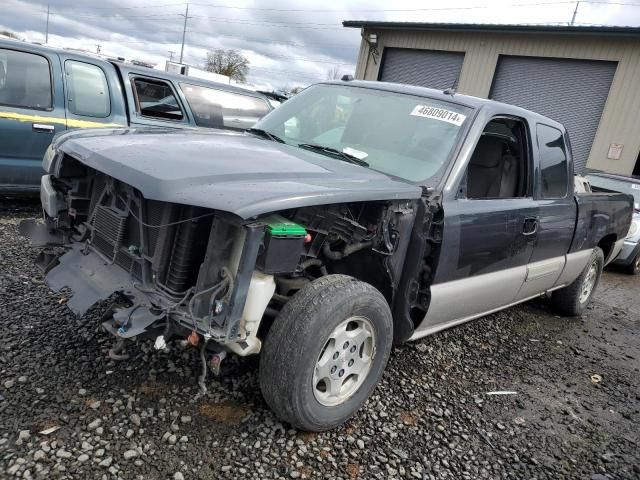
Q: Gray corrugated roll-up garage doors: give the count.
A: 2